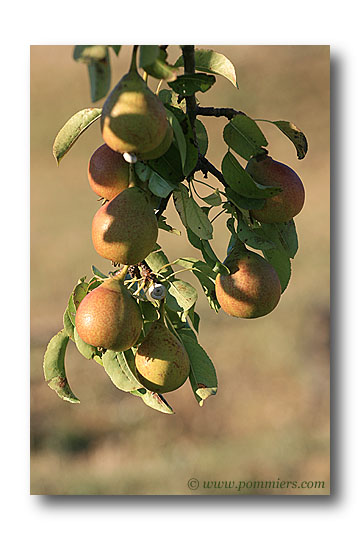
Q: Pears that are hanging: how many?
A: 8